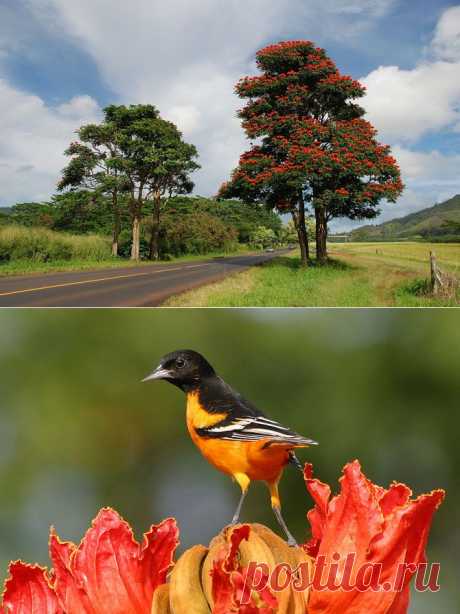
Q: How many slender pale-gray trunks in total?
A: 3